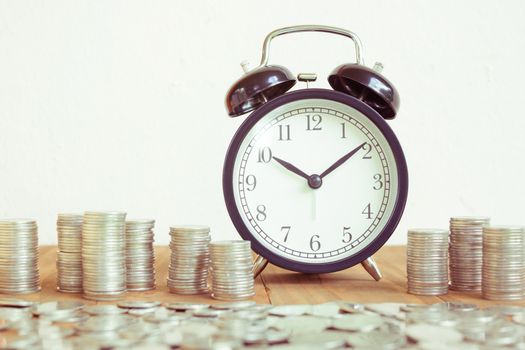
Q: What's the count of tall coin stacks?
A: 9